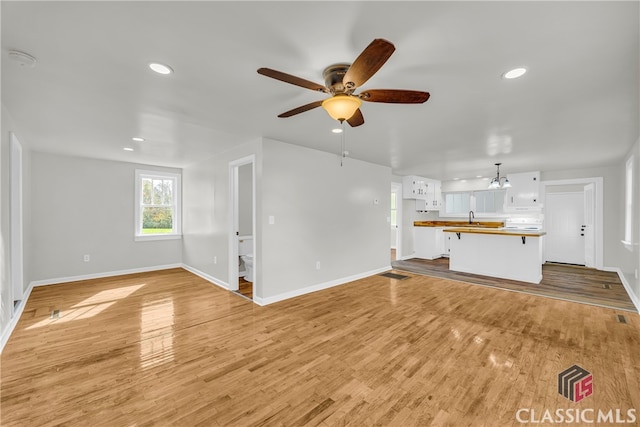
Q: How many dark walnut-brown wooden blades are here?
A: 5